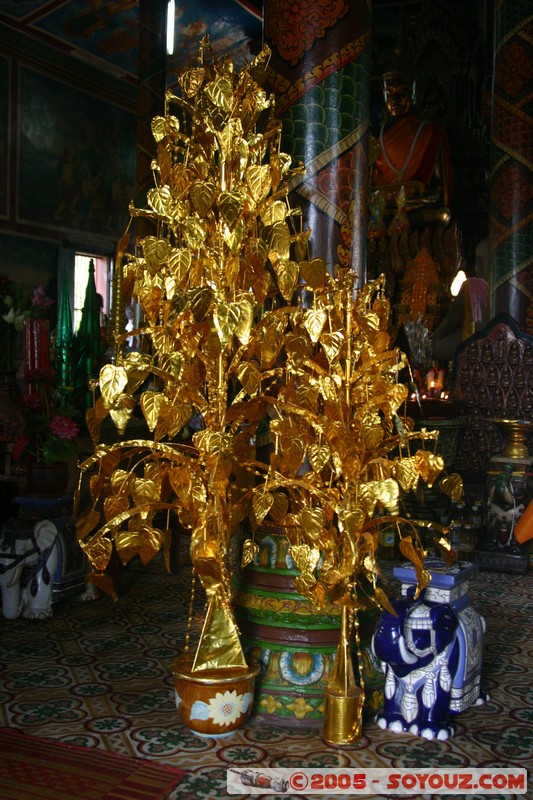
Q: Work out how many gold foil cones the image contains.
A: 2